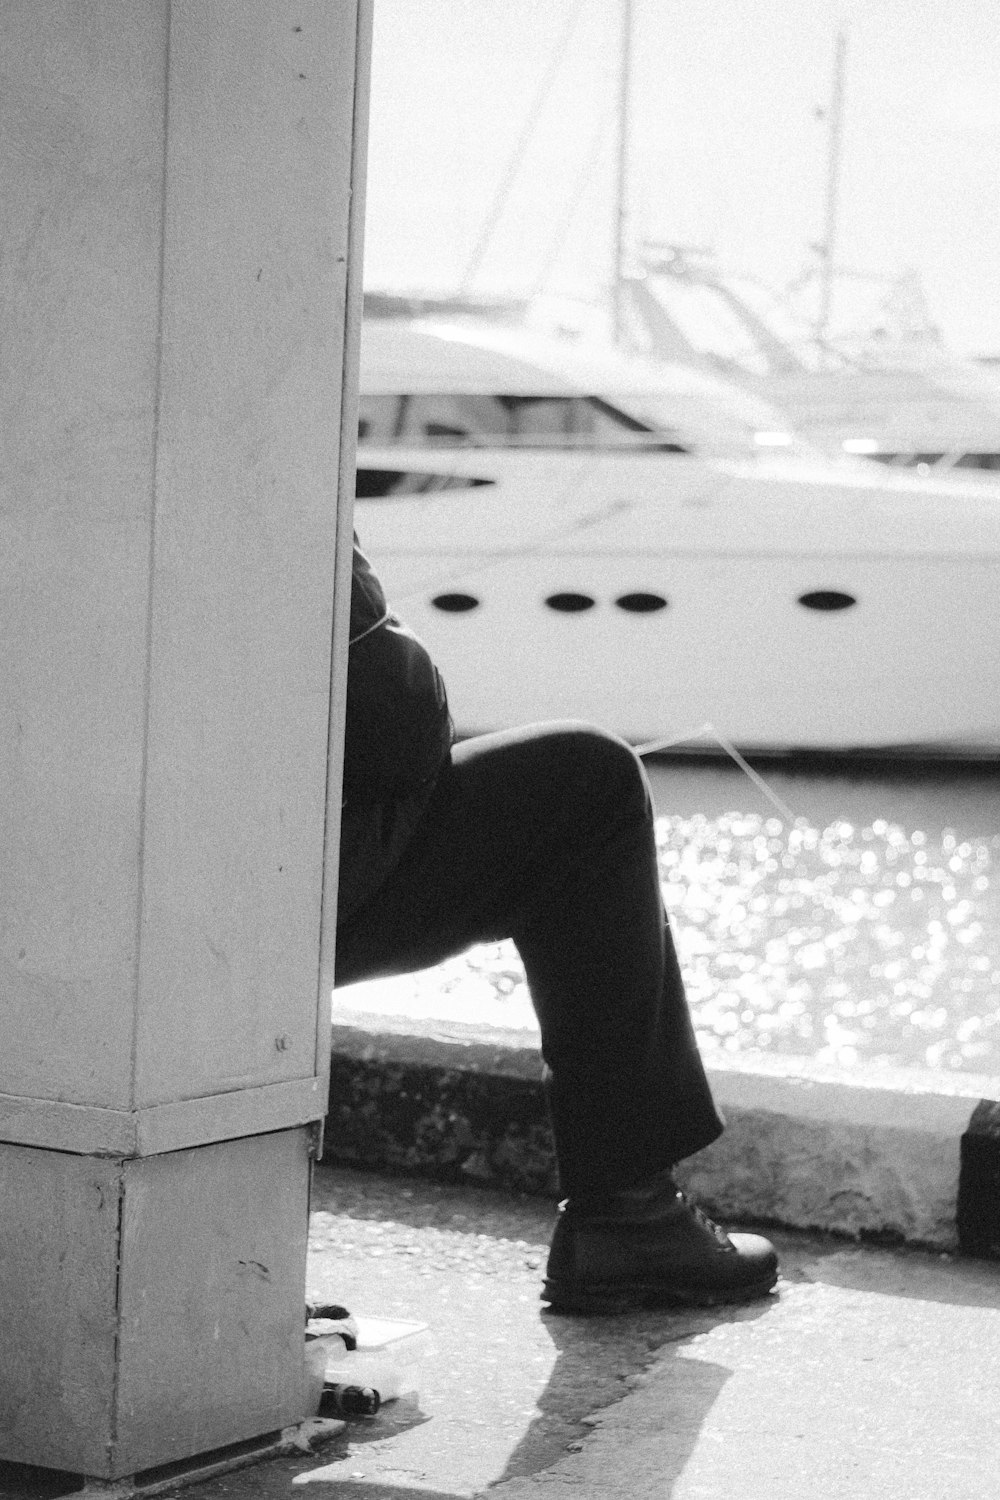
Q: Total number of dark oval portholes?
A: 4